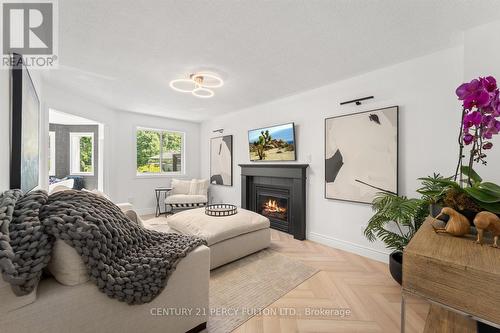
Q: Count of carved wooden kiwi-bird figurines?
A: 2